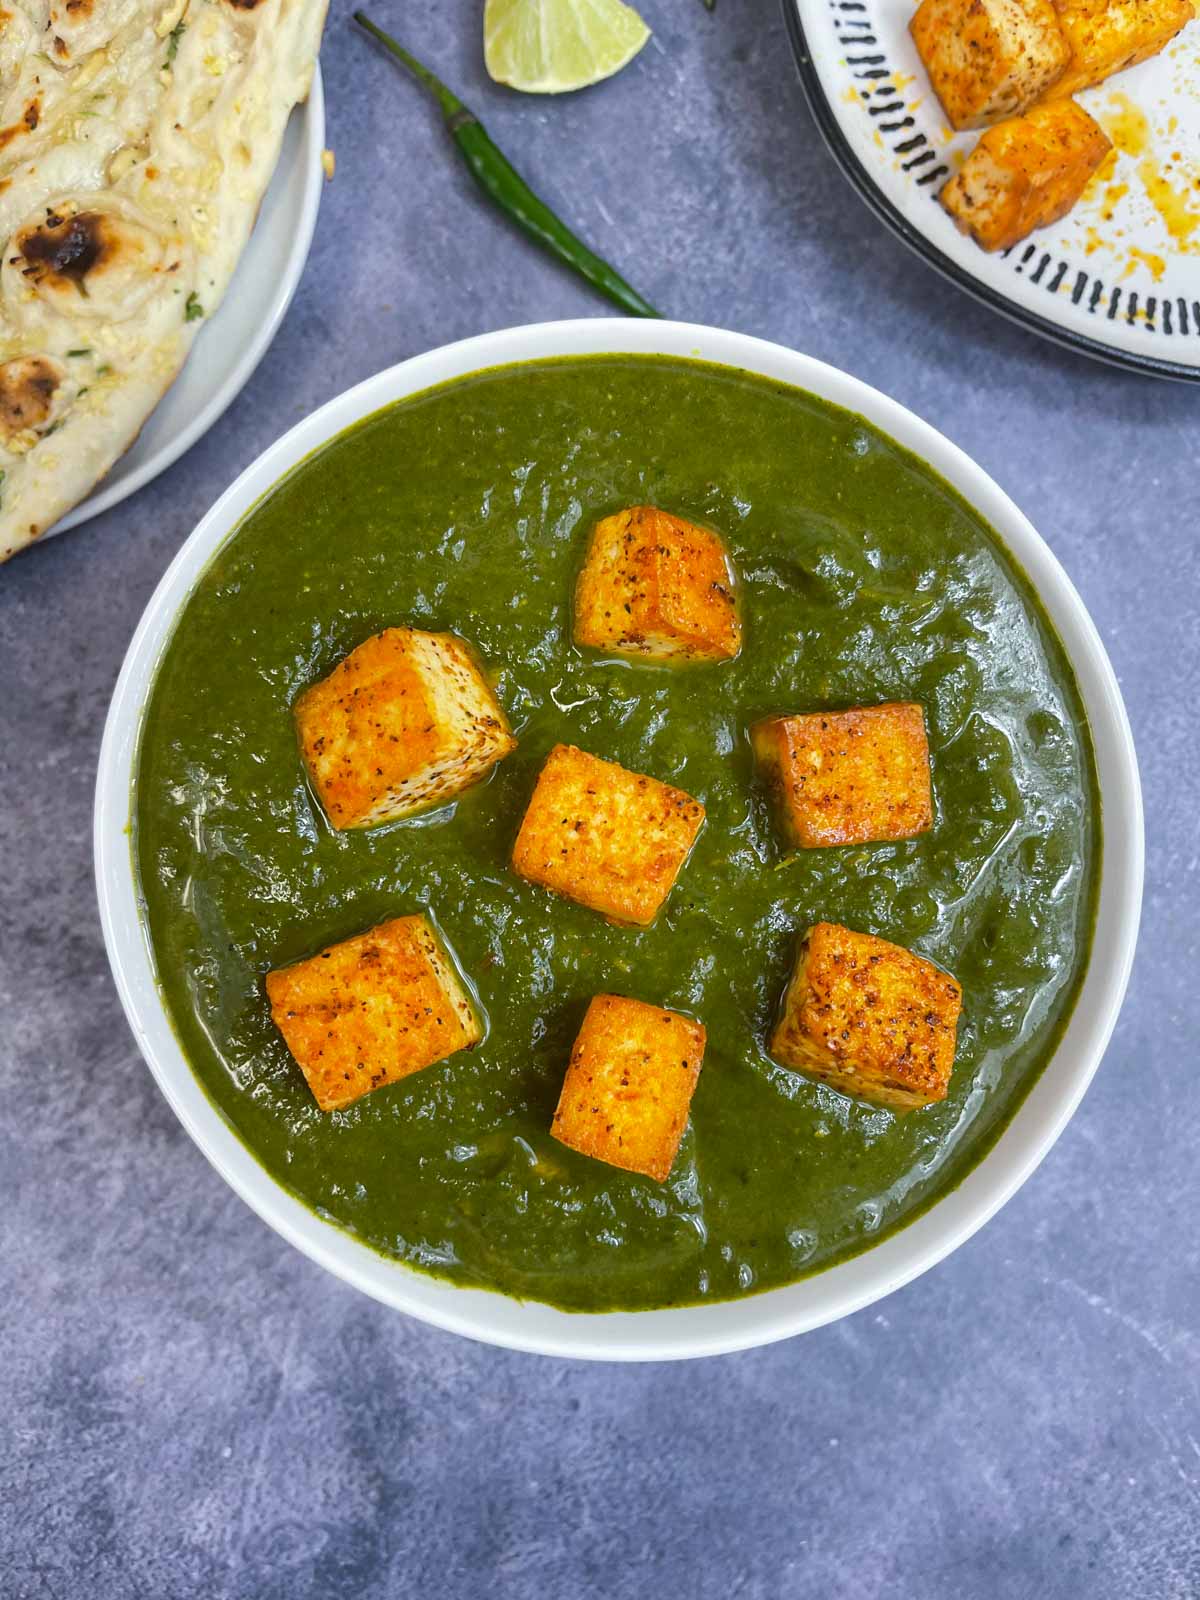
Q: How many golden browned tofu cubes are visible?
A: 10